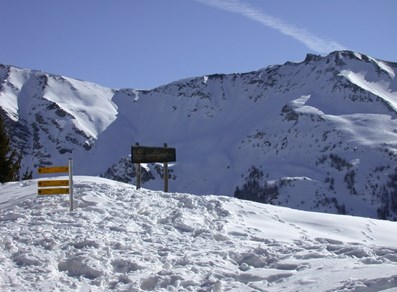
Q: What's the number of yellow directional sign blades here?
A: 3